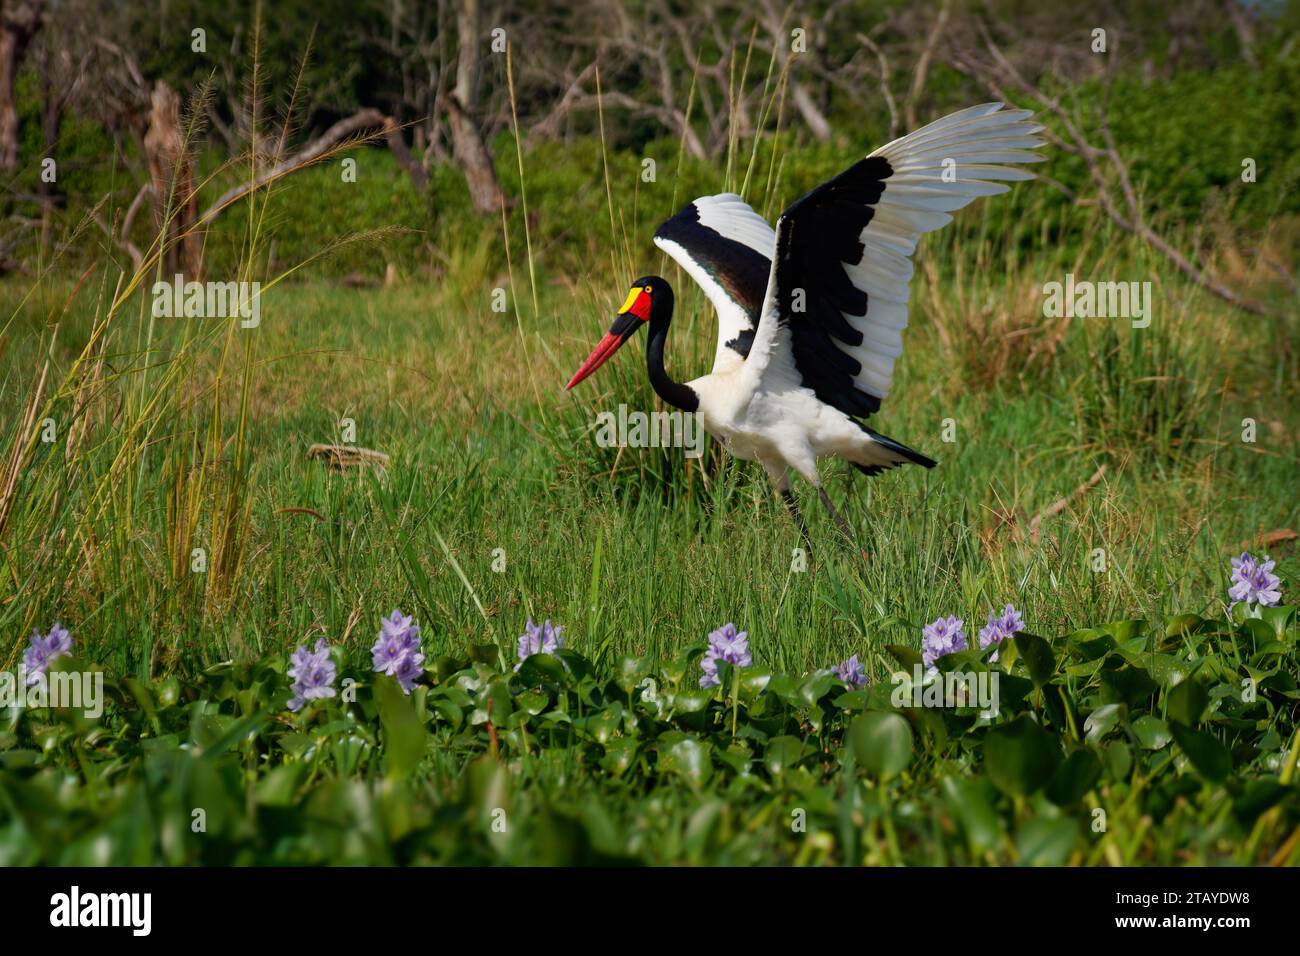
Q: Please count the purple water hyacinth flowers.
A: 9